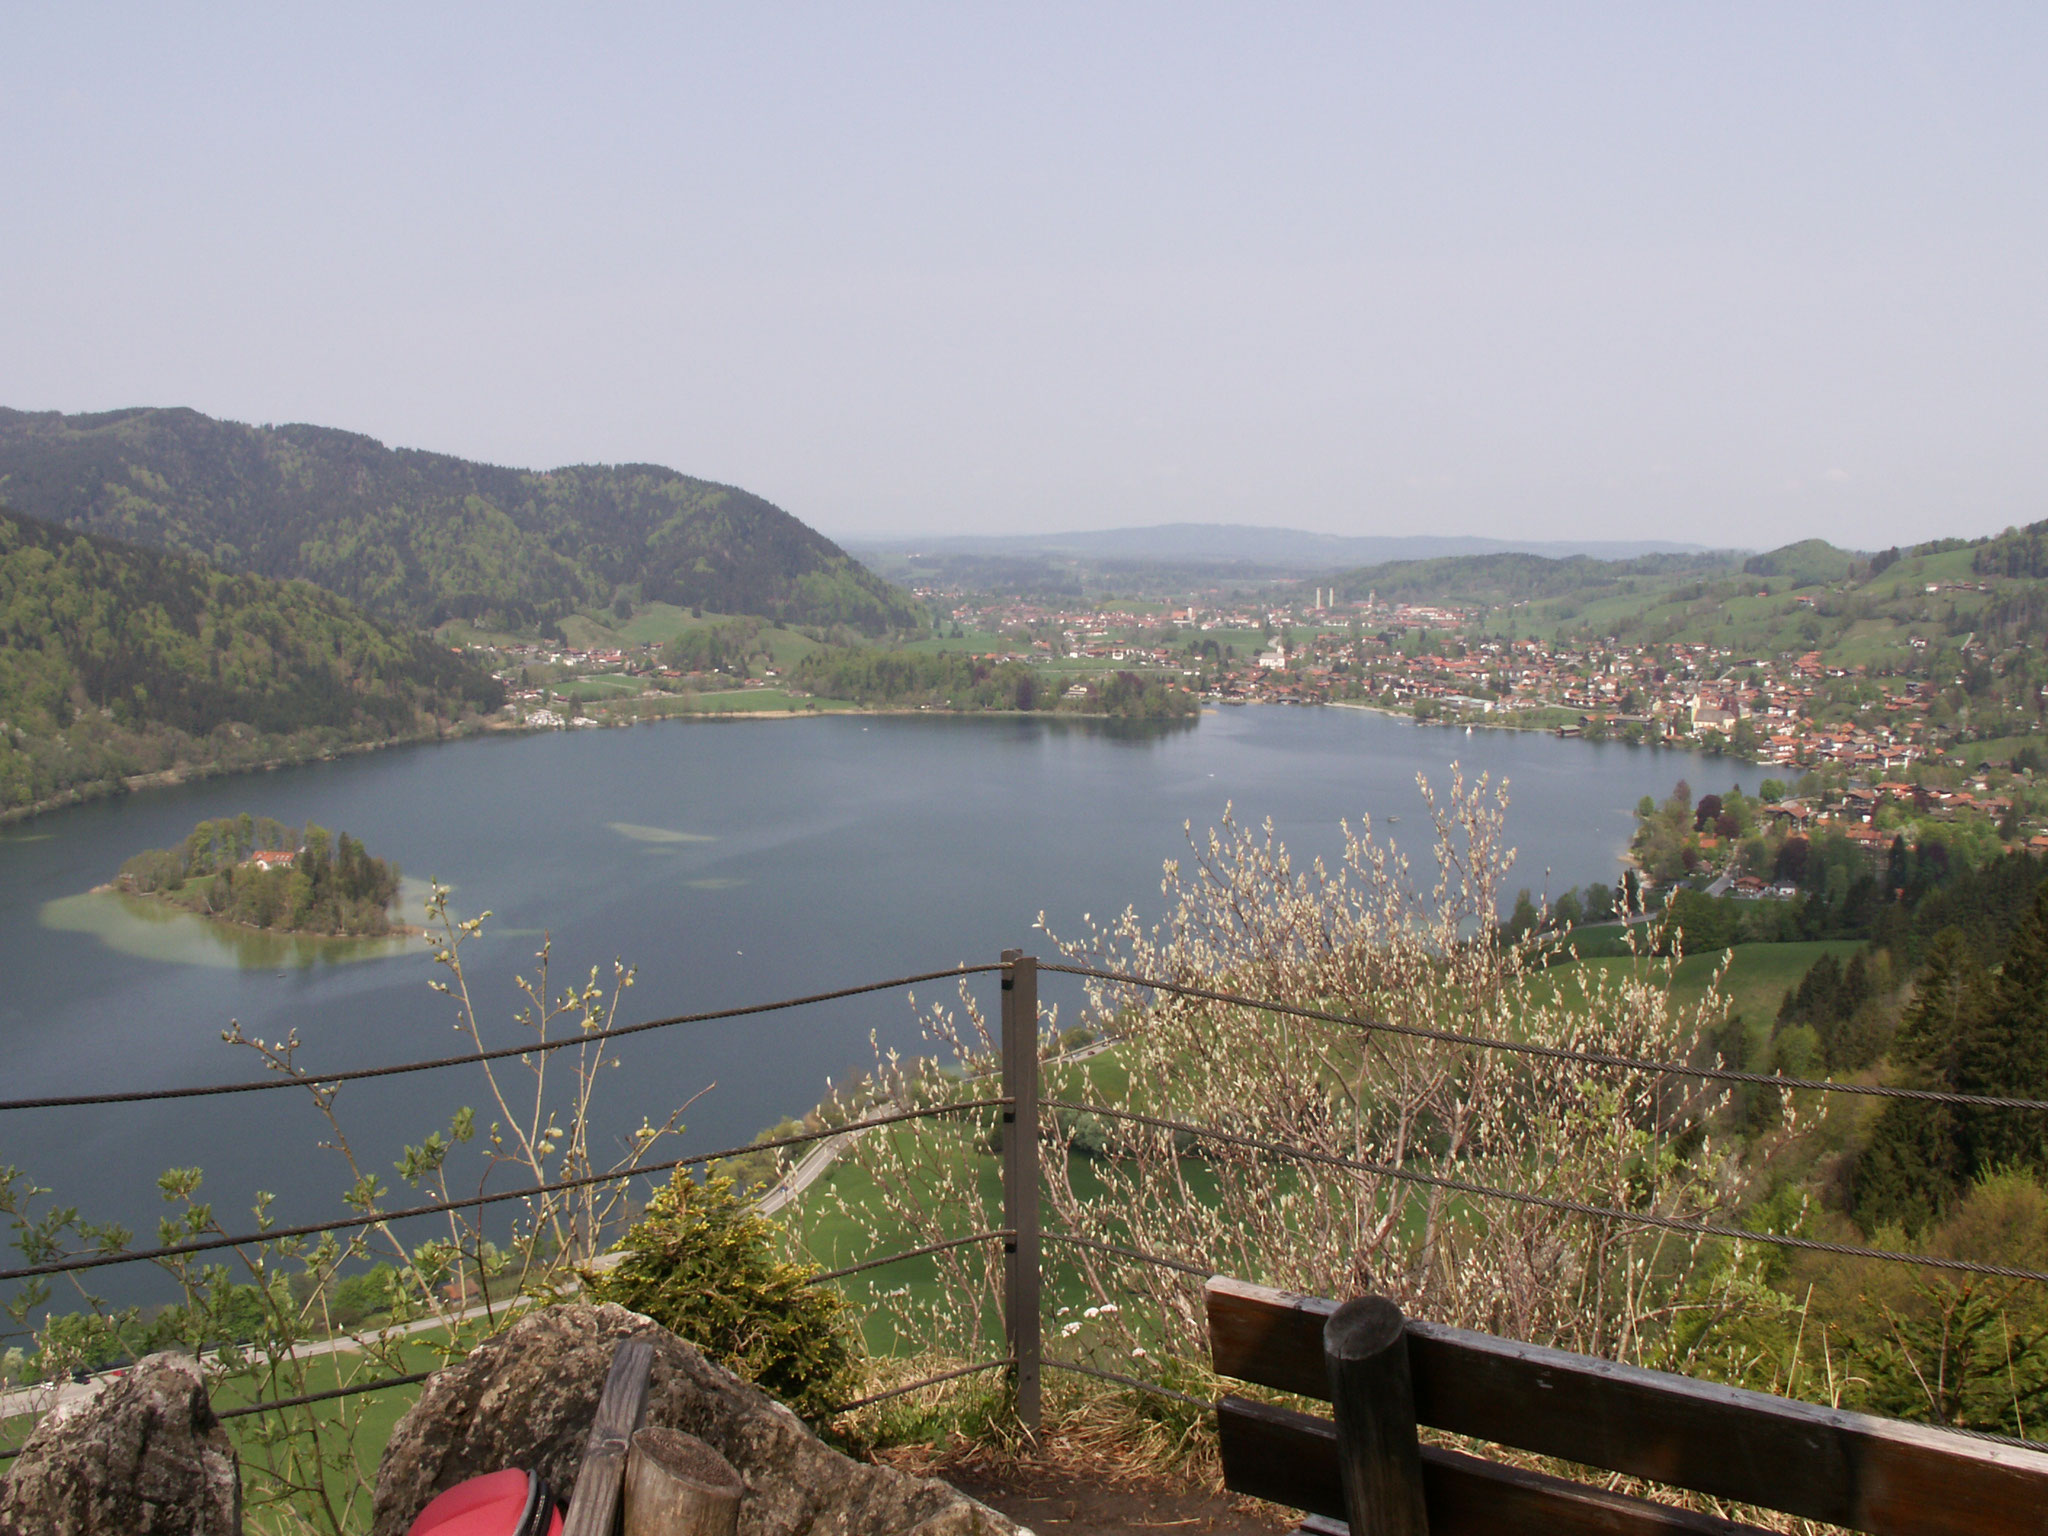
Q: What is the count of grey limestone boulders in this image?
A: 2